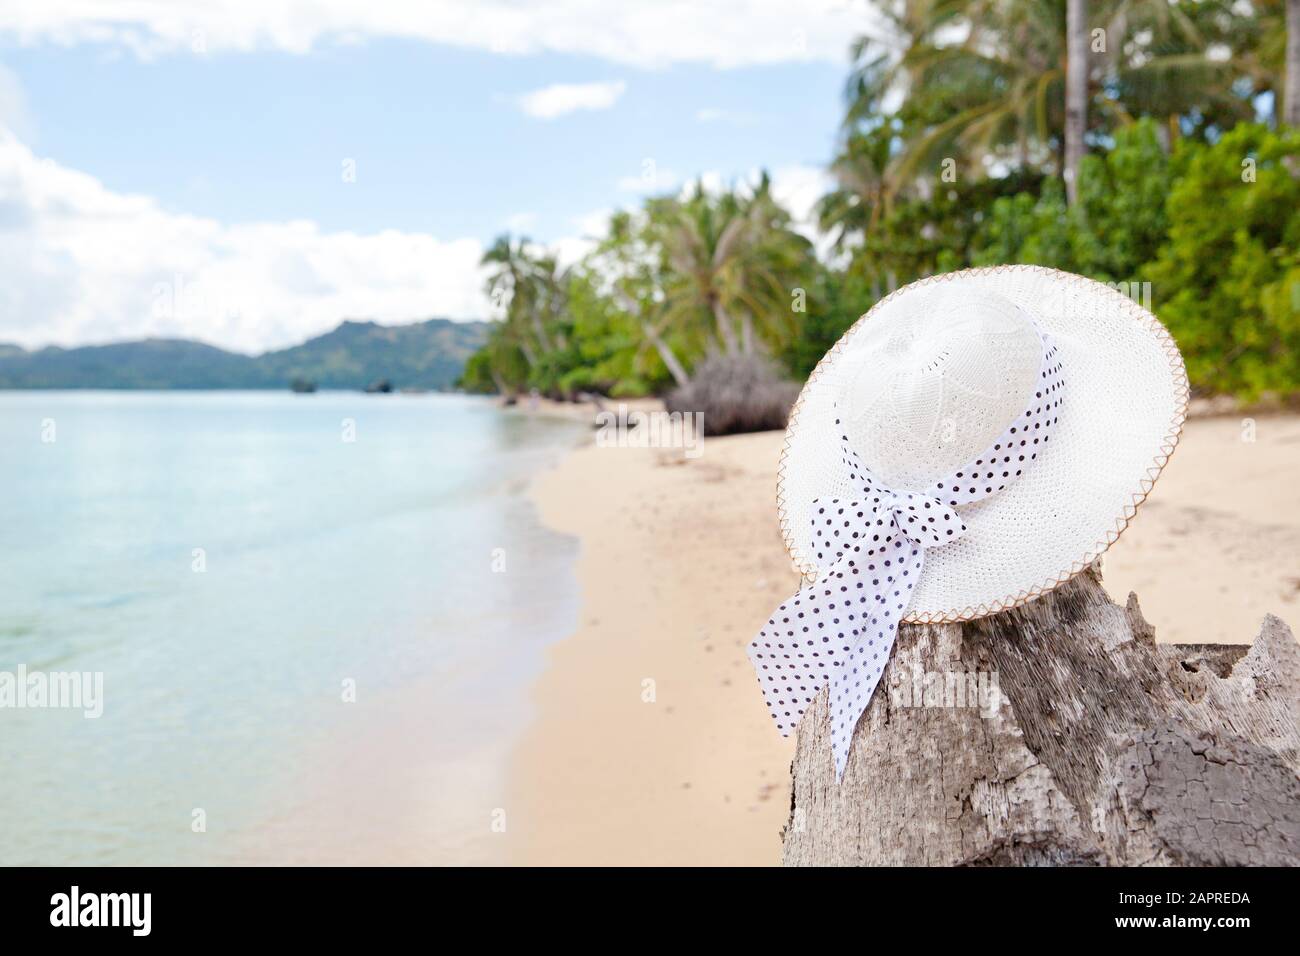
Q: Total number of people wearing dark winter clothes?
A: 0